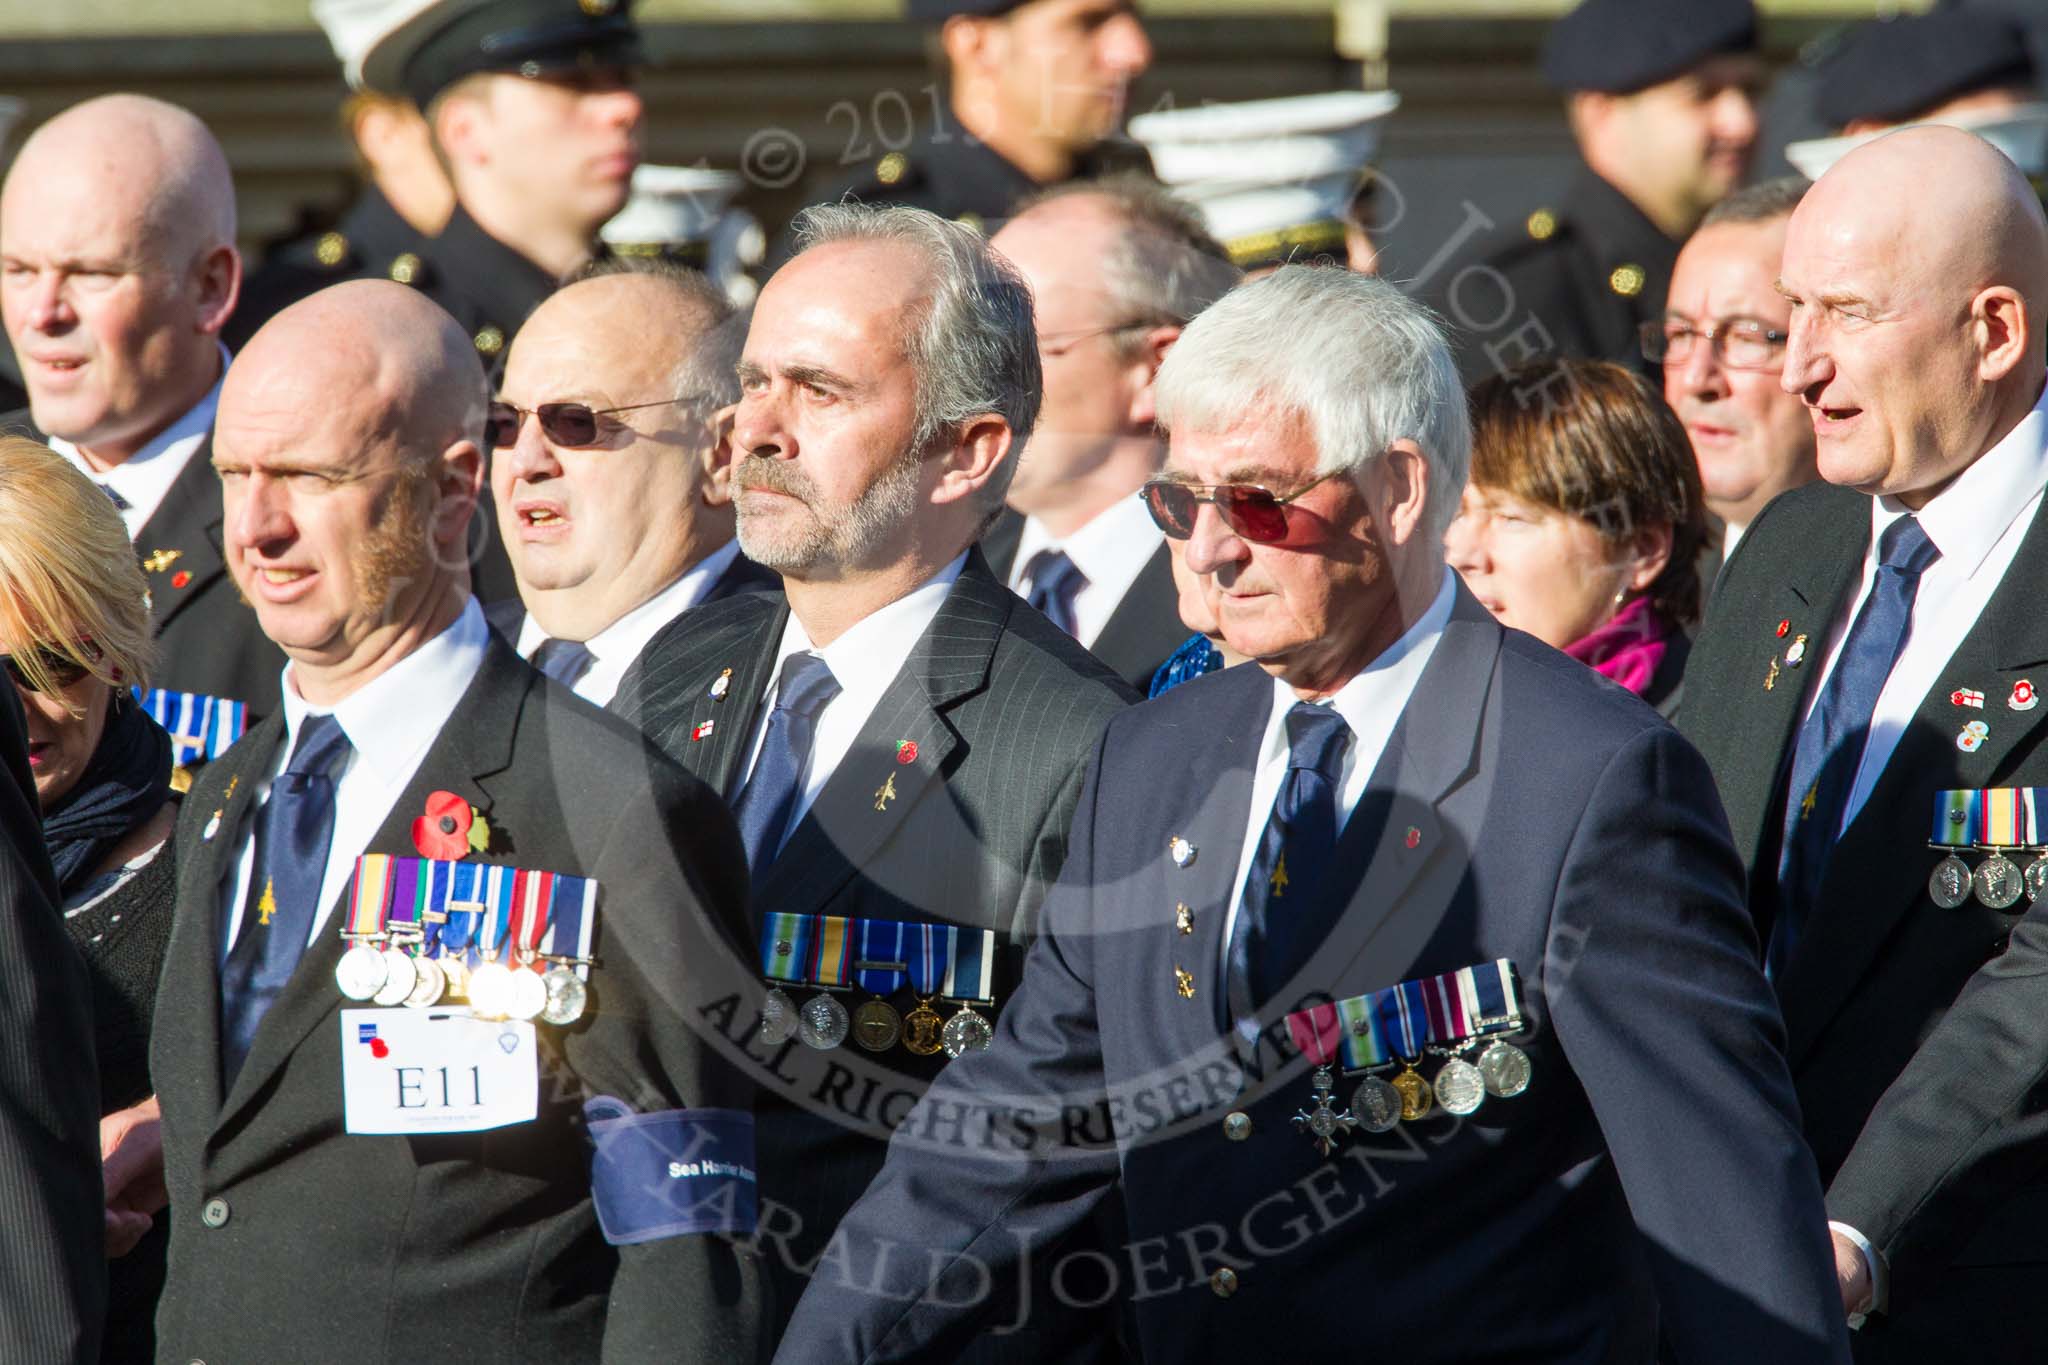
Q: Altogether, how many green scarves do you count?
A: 0